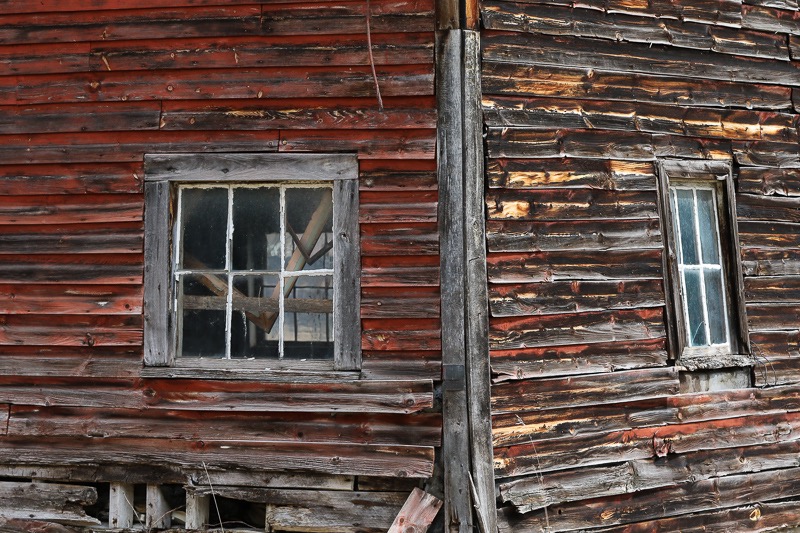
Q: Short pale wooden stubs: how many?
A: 3